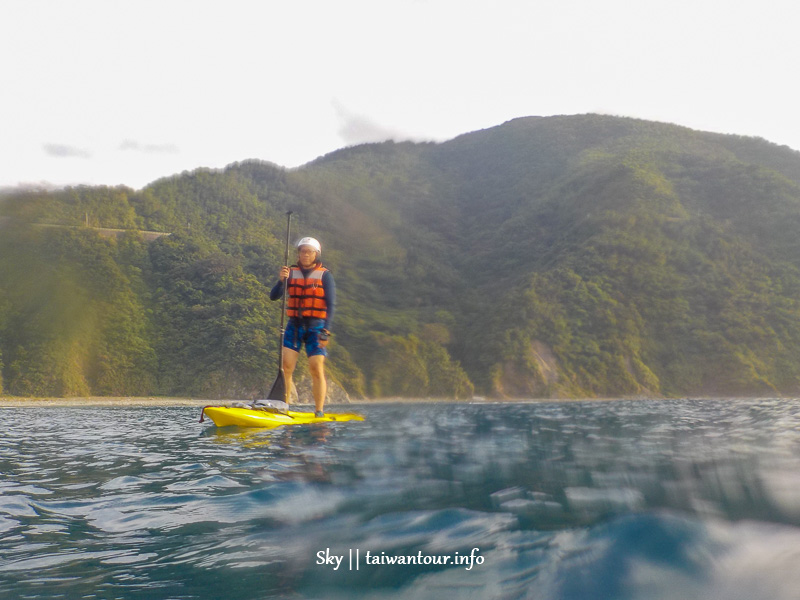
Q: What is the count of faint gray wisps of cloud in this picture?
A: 3